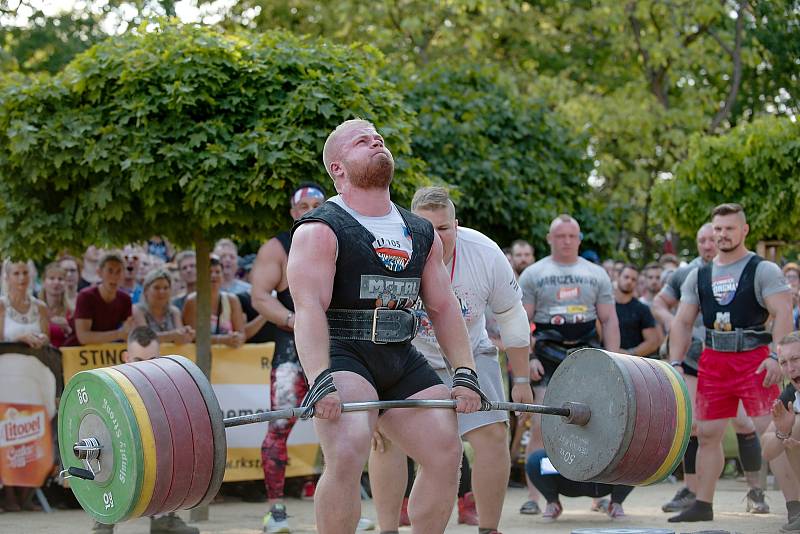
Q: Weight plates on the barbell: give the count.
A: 12